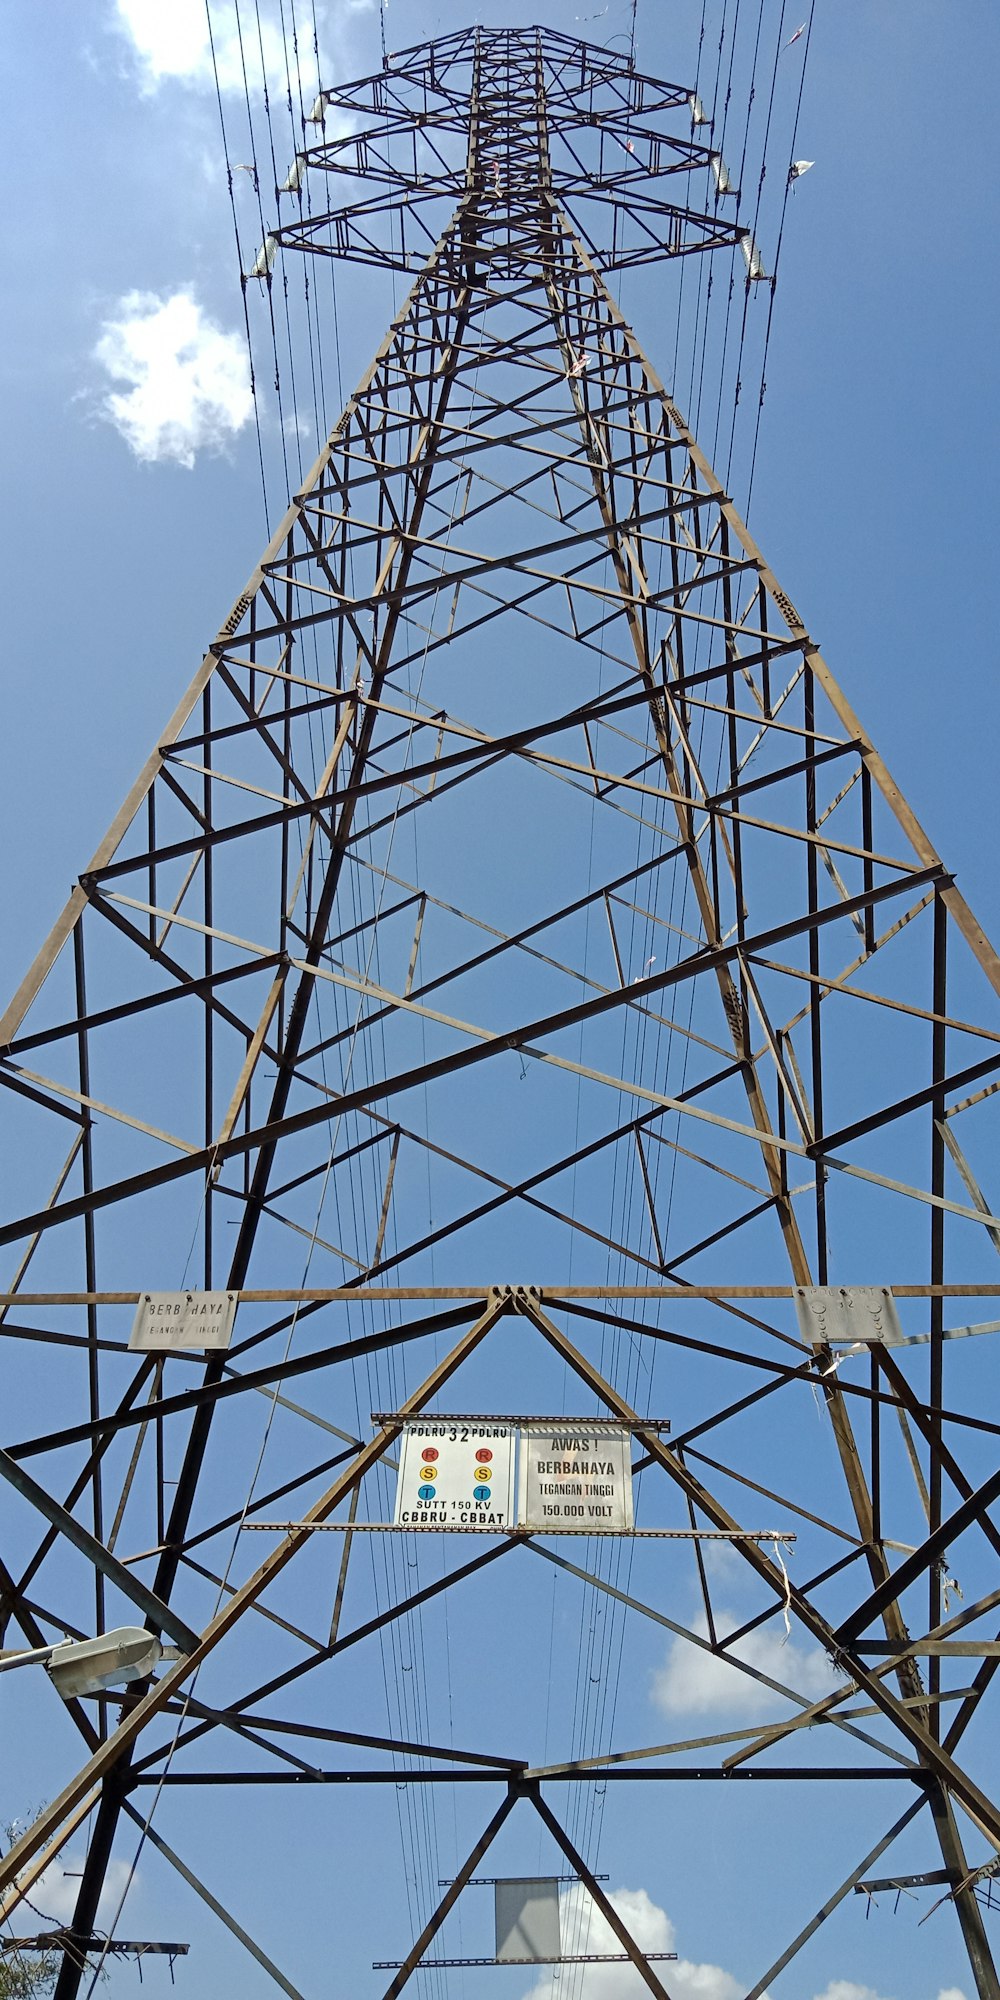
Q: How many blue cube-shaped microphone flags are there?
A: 0